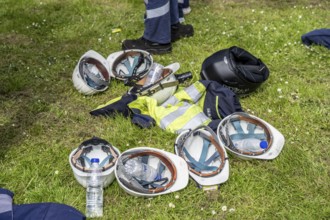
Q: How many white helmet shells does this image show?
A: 7